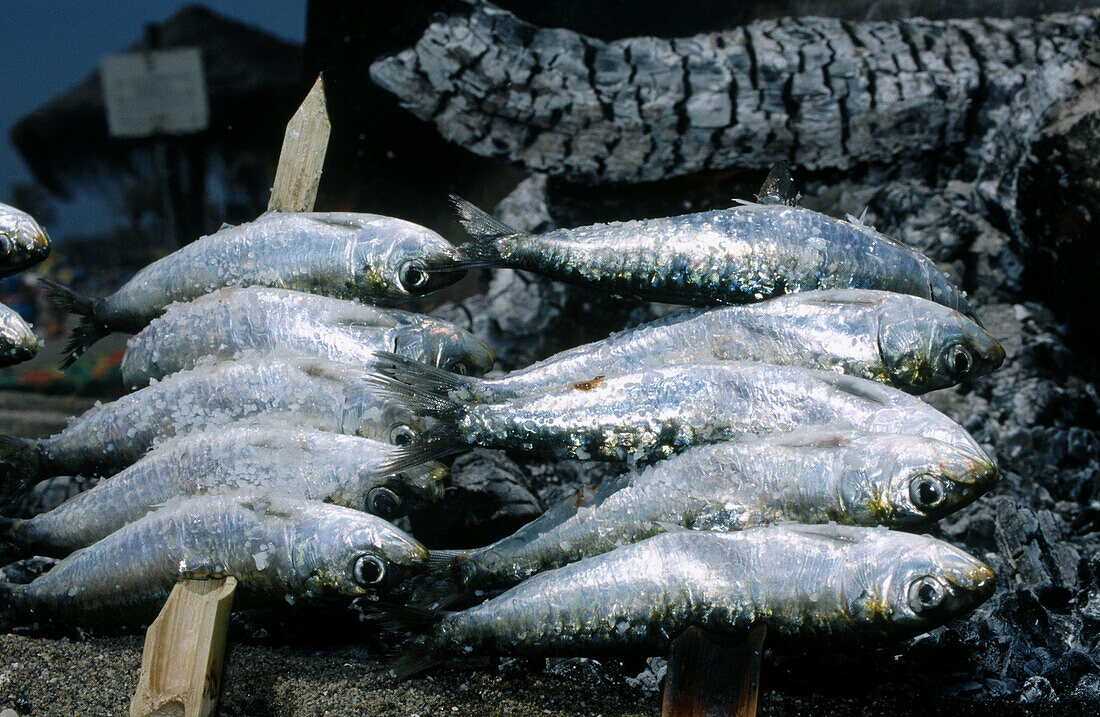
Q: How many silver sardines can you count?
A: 12